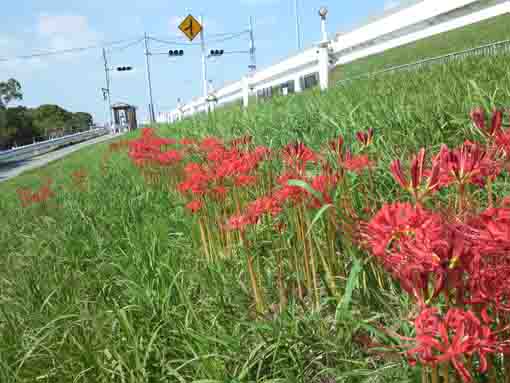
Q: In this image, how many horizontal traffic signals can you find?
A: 3